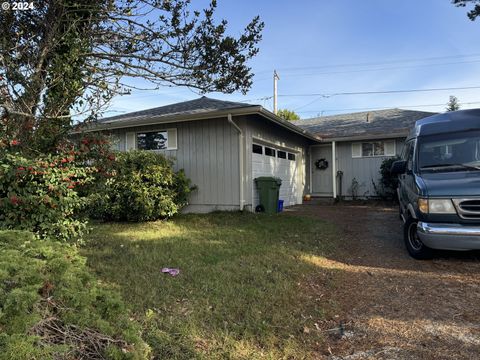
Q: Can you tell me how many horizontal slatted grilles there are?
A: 1